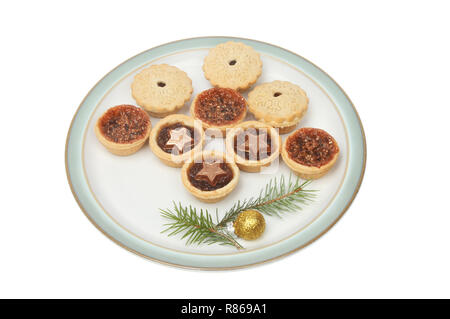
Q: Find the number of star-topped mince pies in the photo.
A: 3